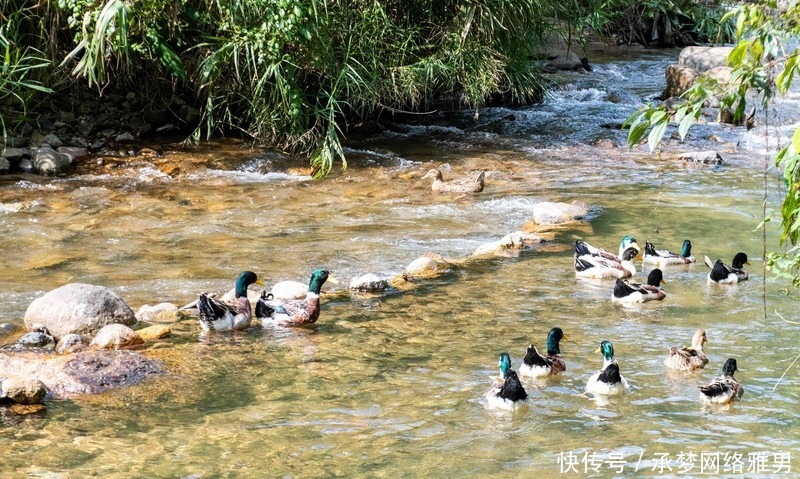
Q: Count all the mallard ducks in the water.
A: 13